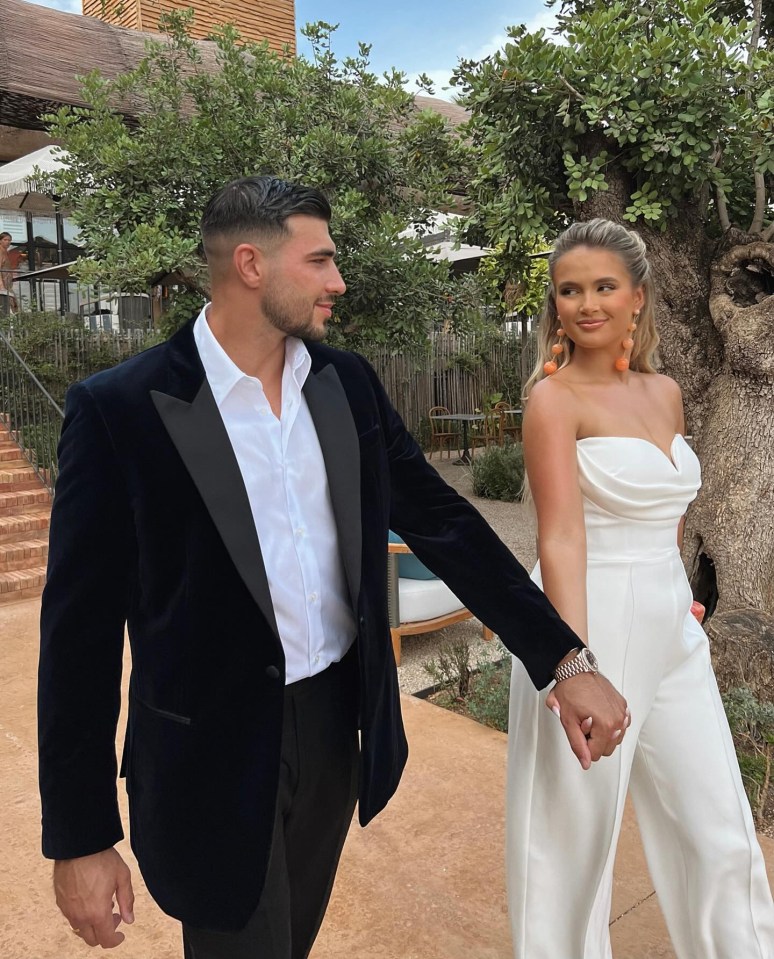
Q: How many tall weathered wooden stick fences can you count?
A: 1